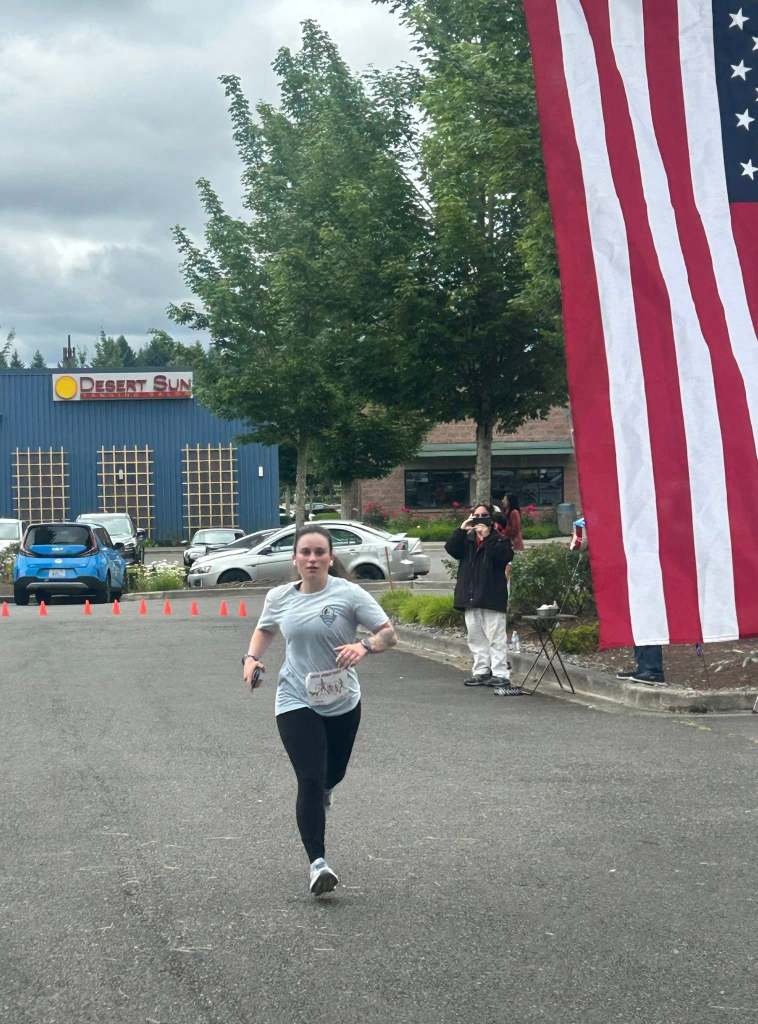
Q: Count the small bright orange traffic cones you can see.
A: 9